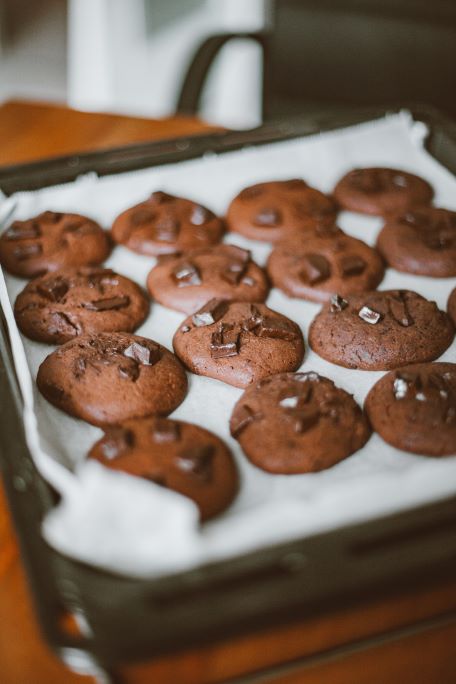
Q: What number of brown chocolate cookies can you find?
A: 15